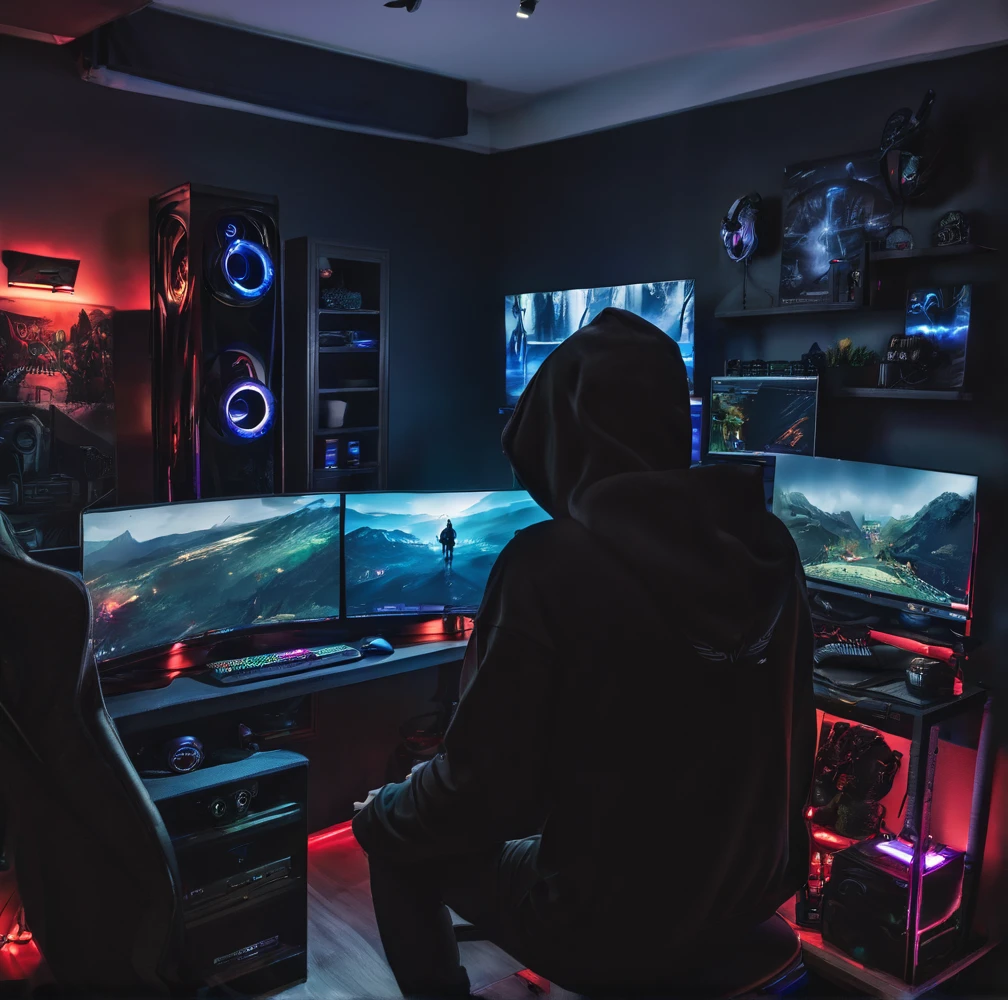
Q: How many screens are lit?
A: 5